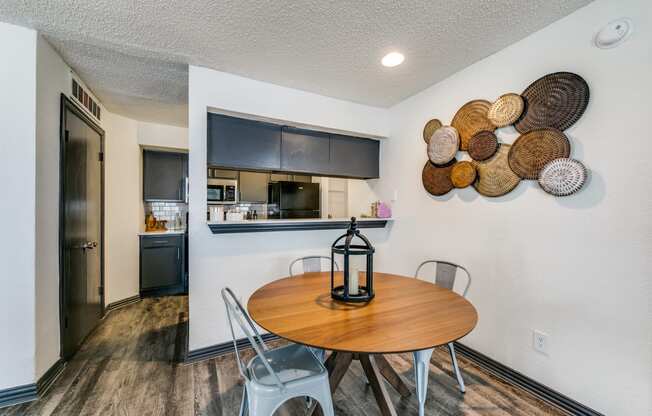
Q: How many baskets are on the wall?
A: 11